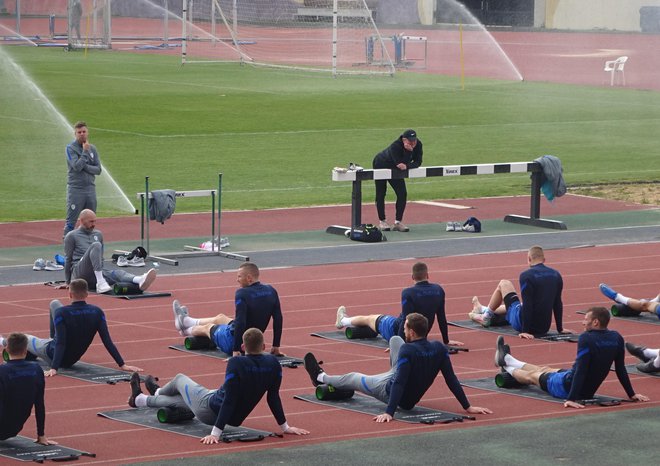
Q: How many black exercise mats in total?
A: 11